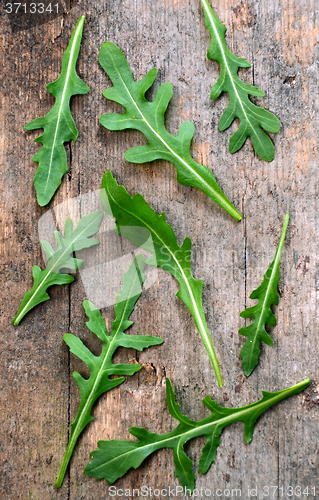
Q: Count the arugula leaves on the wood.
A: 8